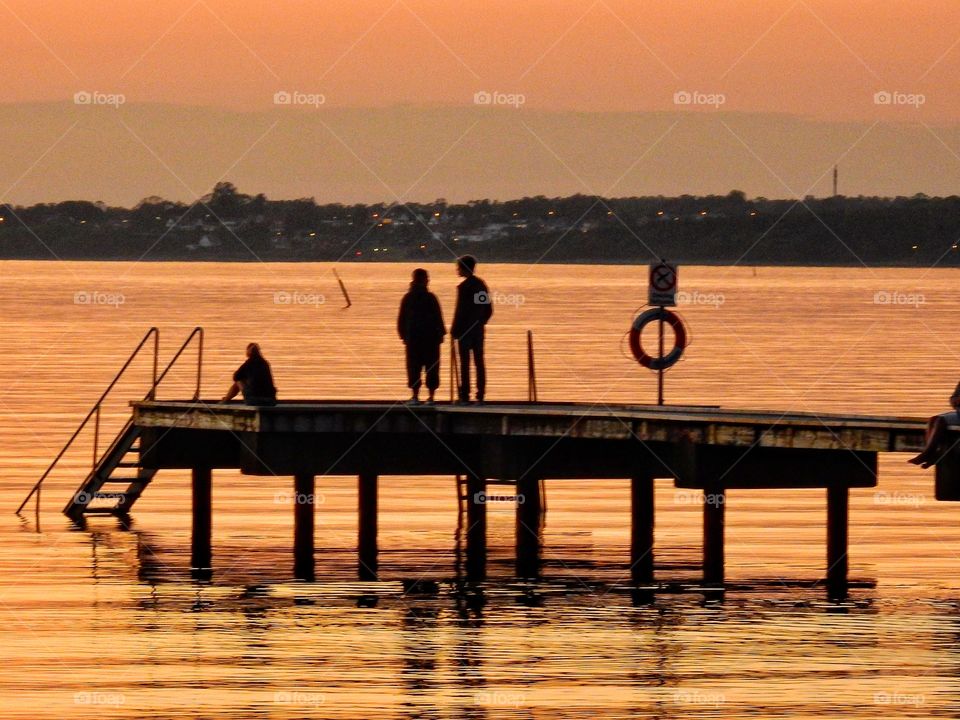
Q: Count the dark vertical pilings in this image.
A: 8